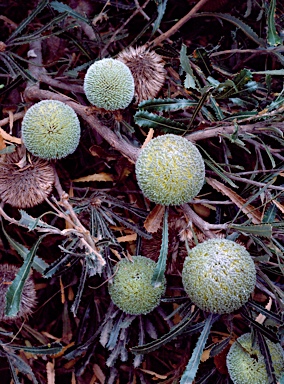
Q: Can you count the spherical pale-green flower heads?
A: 6